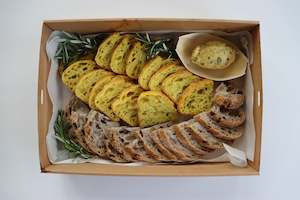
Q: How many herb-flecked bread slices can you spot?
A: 13